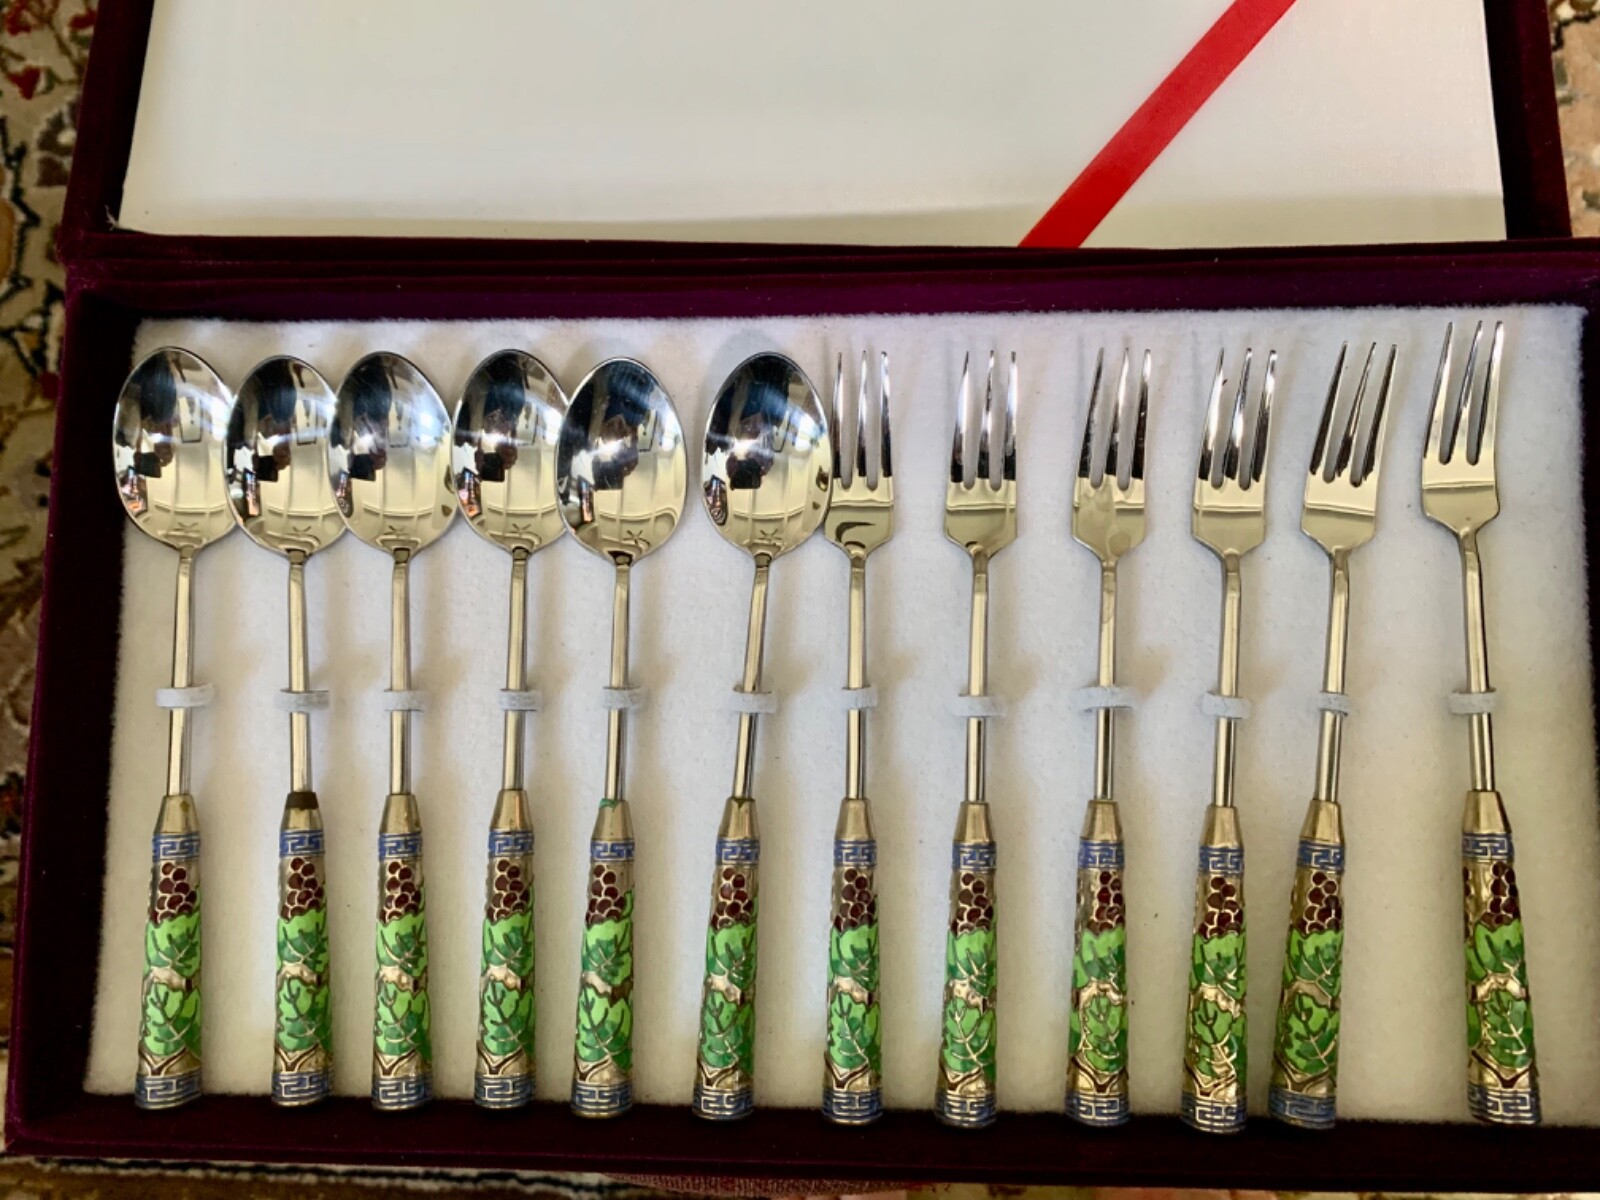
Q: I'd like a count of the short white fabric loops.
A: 12